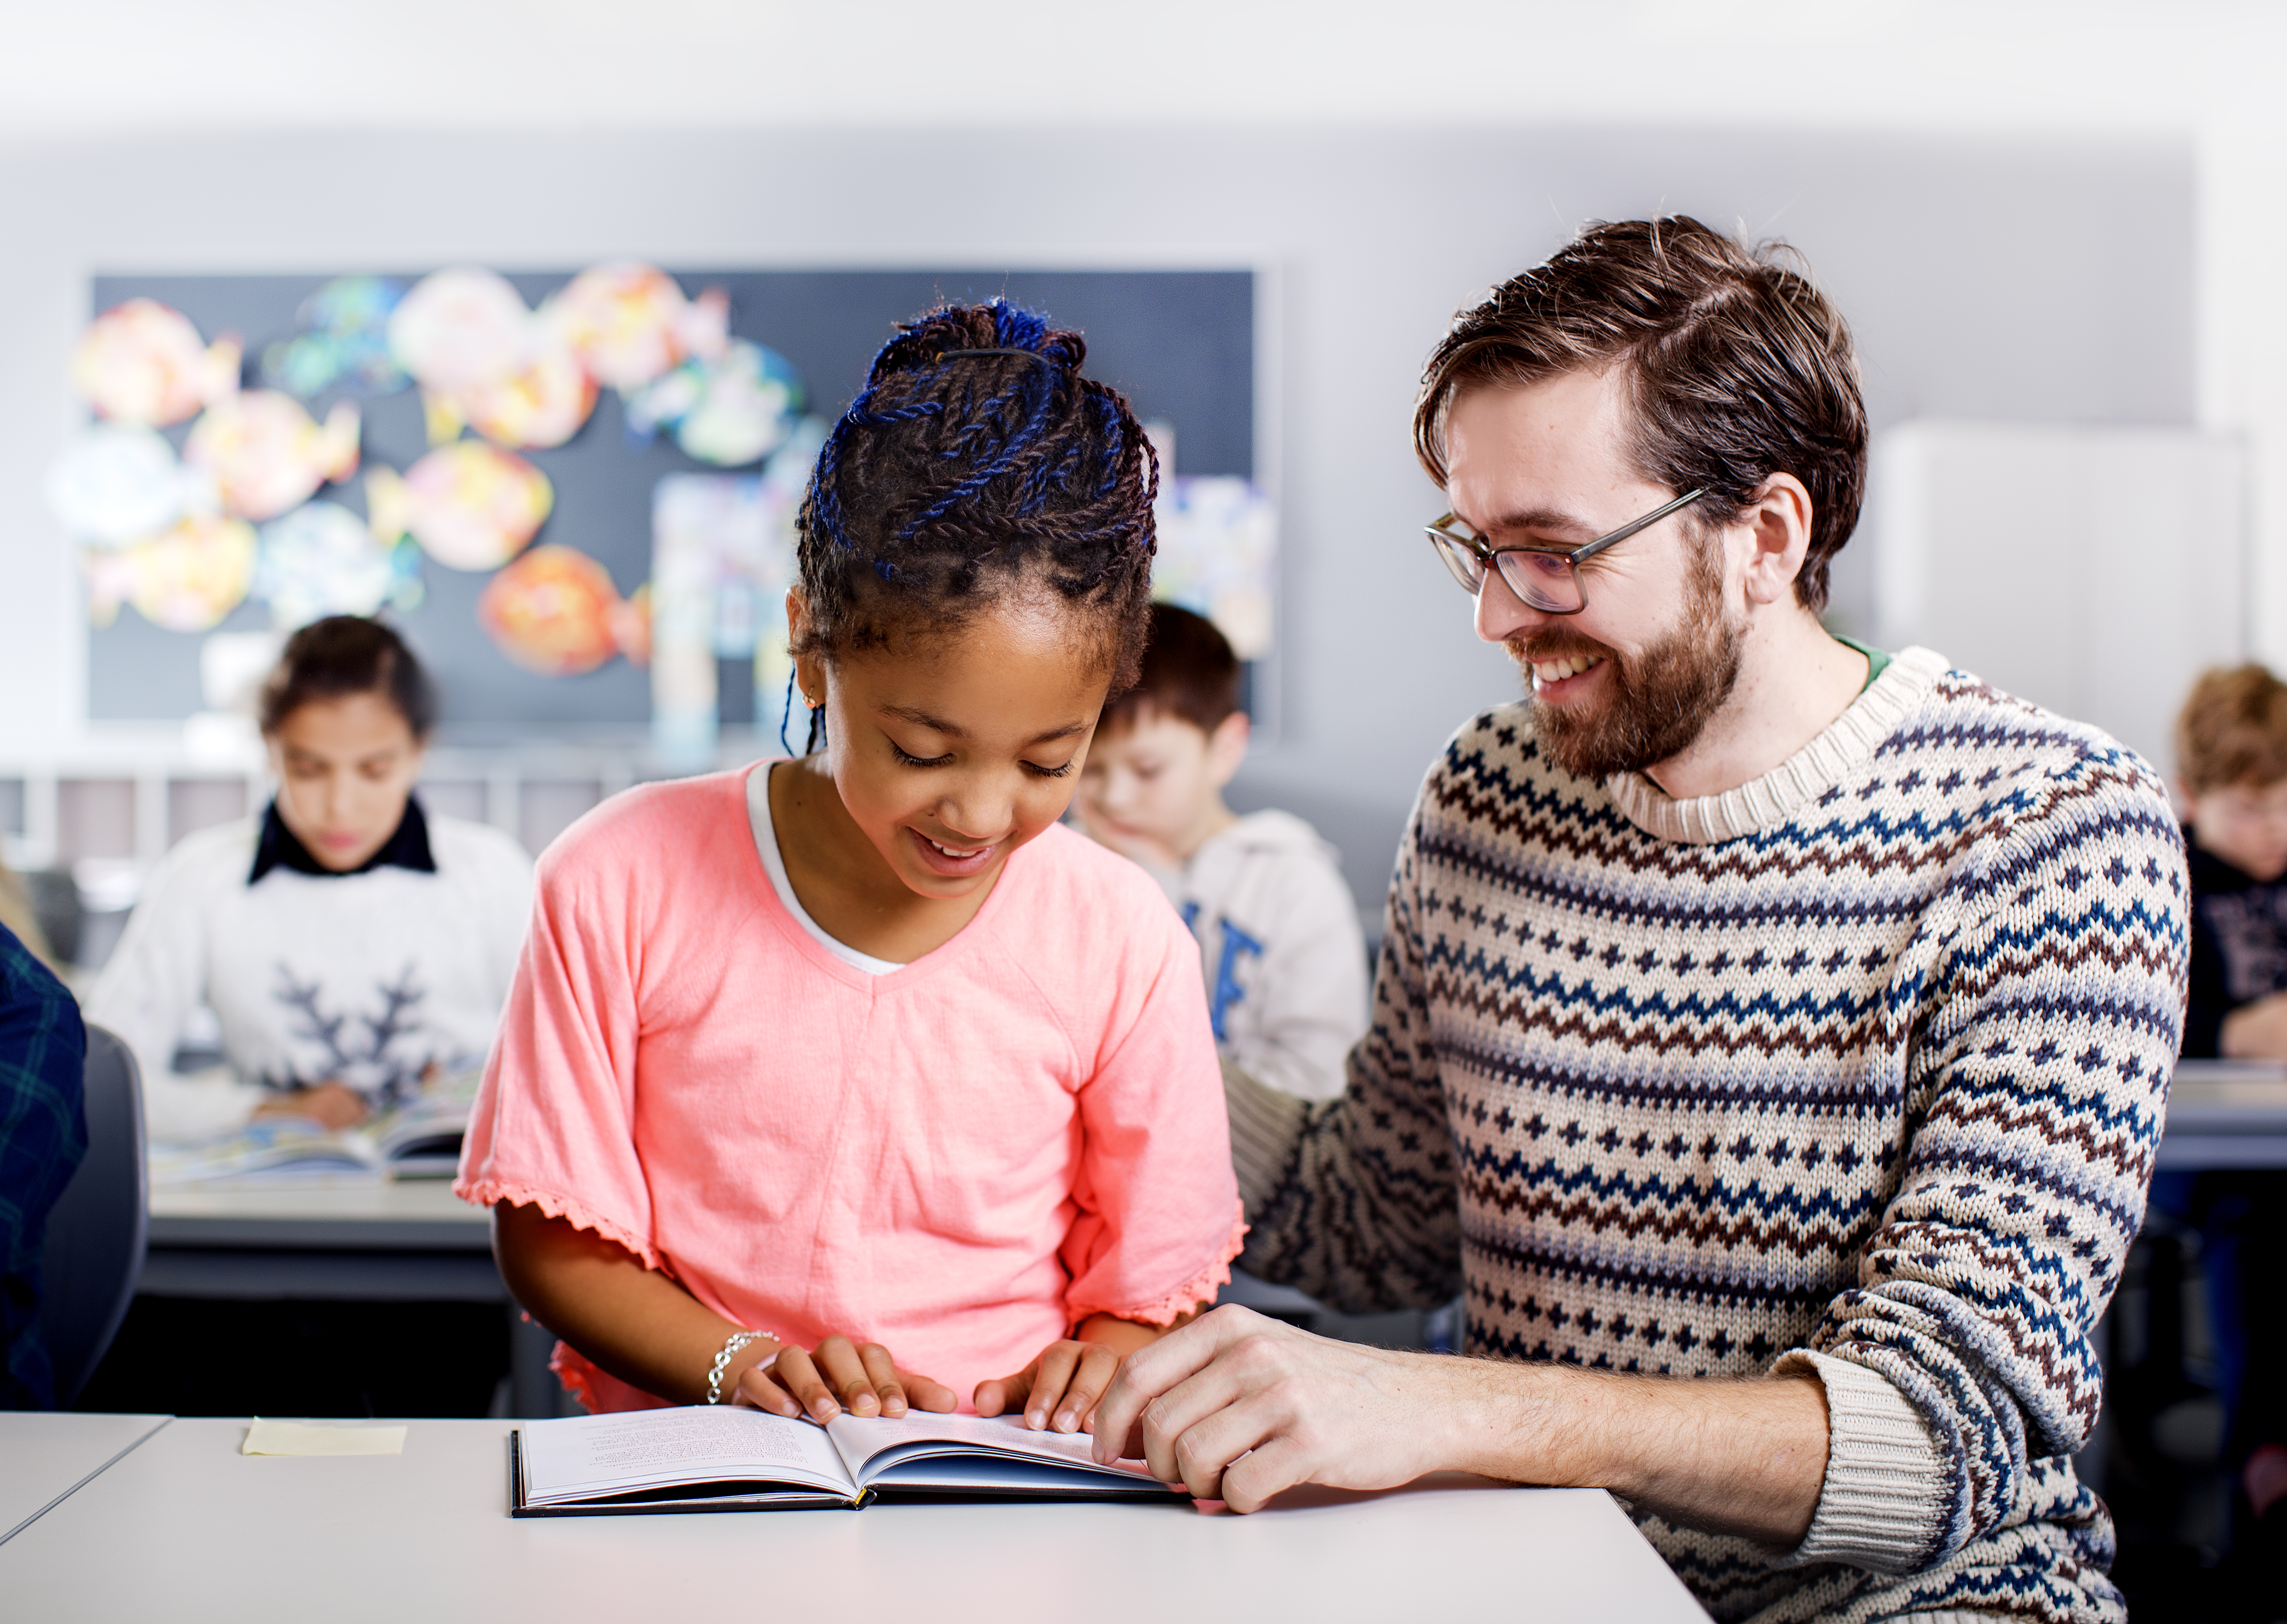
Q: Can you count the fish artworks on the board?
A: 12